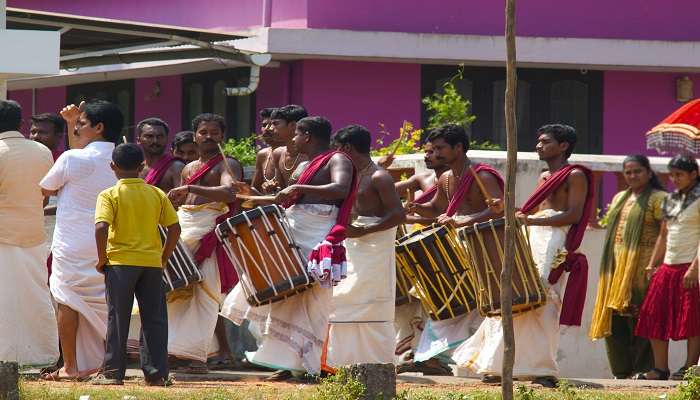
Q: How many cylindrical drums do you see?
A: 5